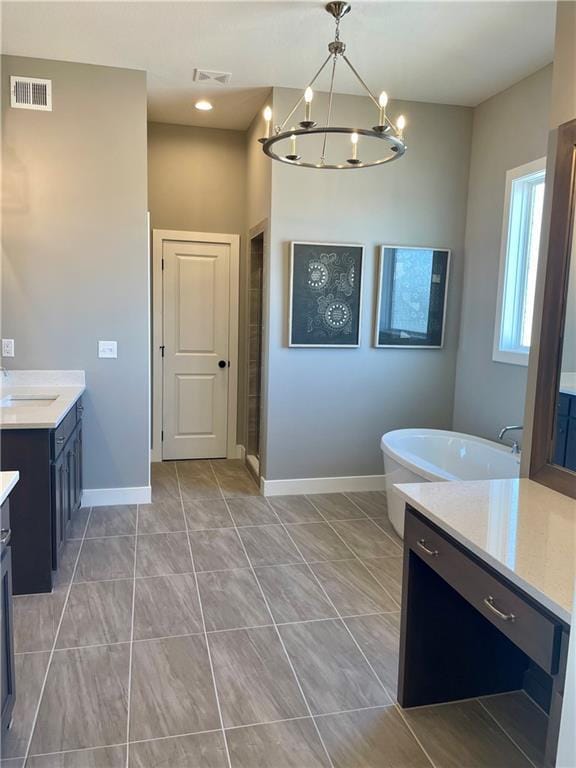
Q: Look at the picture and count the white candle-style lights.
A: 6